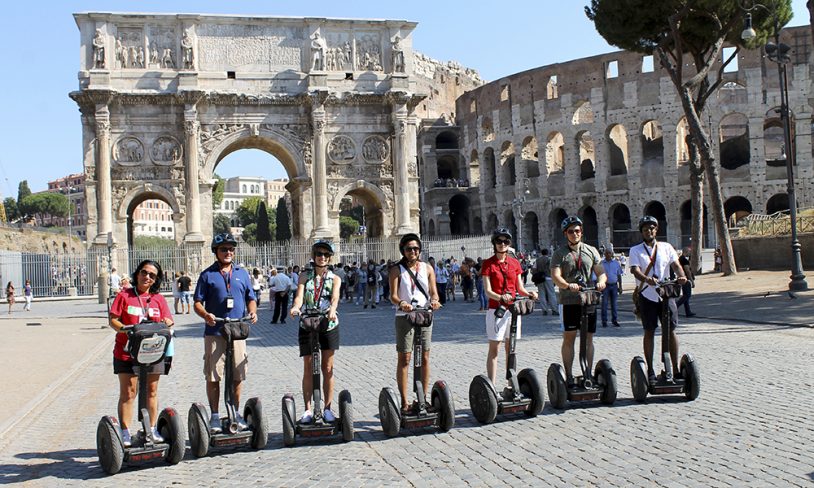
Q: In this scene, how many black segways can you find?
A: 7